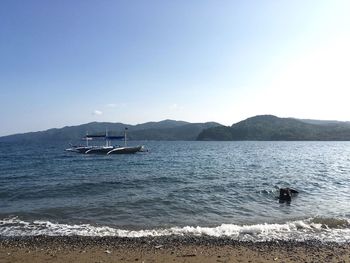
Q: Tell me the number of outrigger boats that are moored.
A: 1